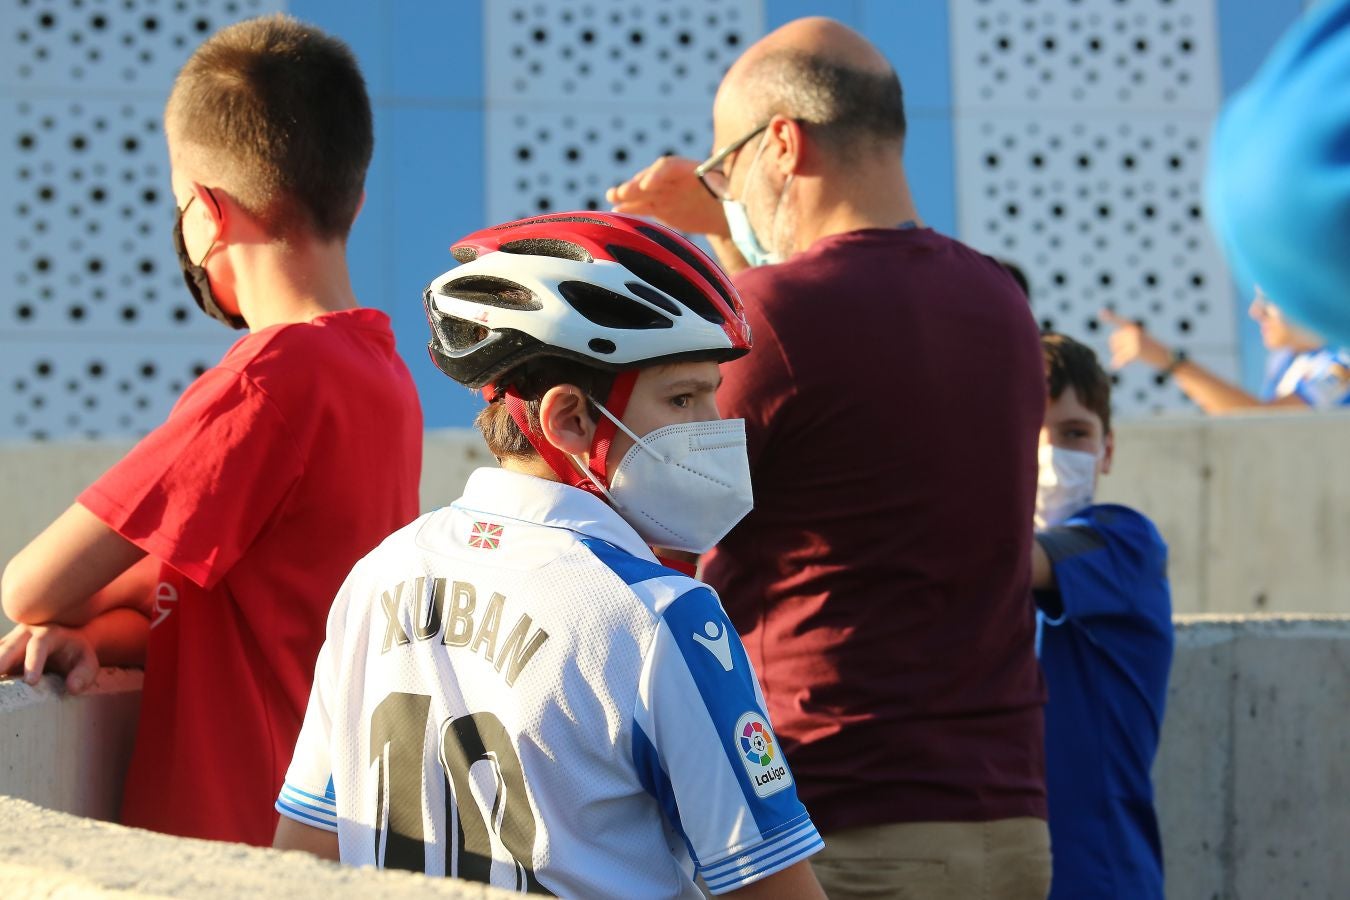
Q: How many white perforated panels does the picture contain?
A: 8